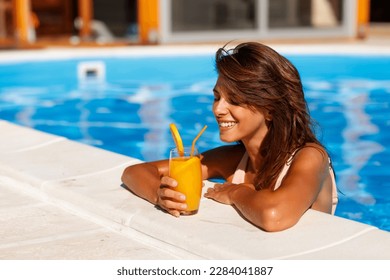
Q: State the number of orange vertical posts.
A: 4